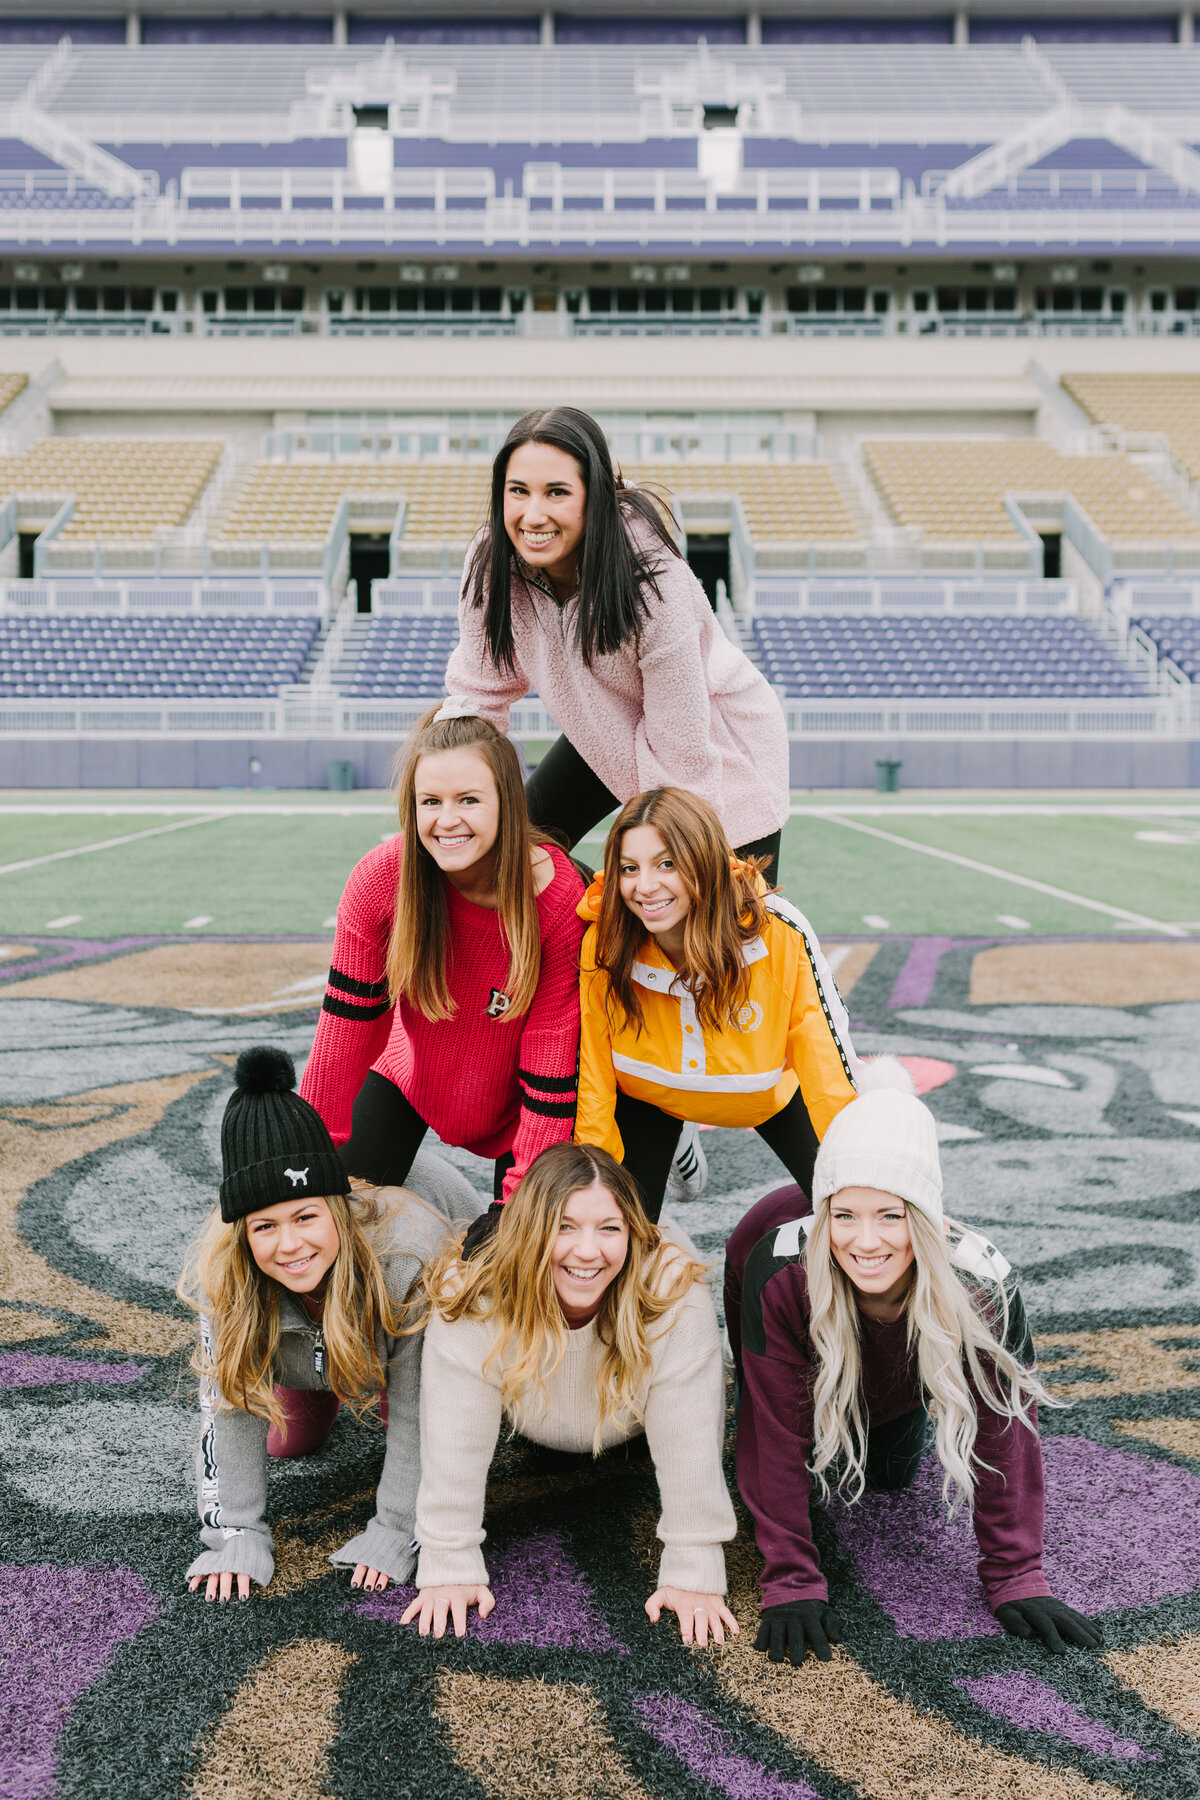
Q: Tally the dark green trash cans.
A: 2